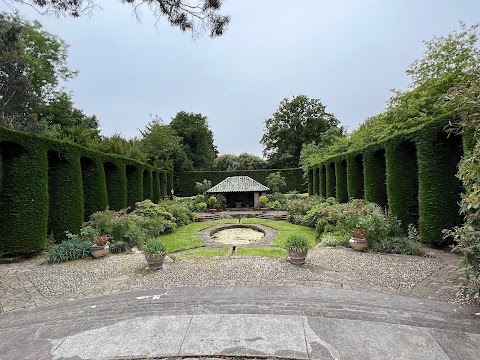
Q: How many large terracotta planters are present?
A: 4